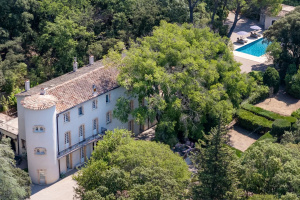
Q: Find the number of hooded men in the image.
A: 0